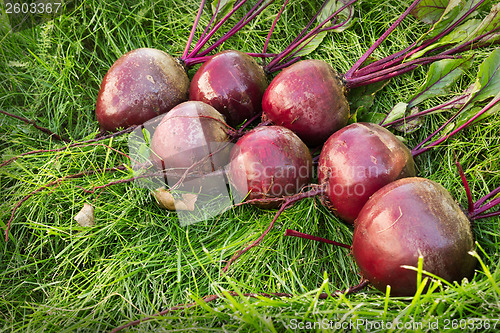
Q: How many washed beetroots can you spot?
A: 7